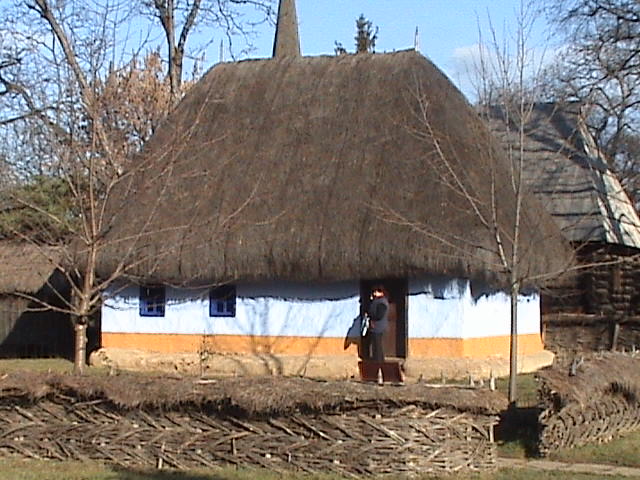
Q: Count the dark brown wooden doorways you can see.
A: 1